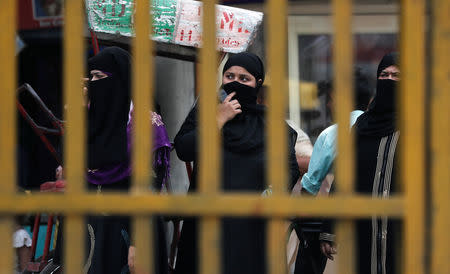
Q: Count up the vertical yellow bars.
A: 8